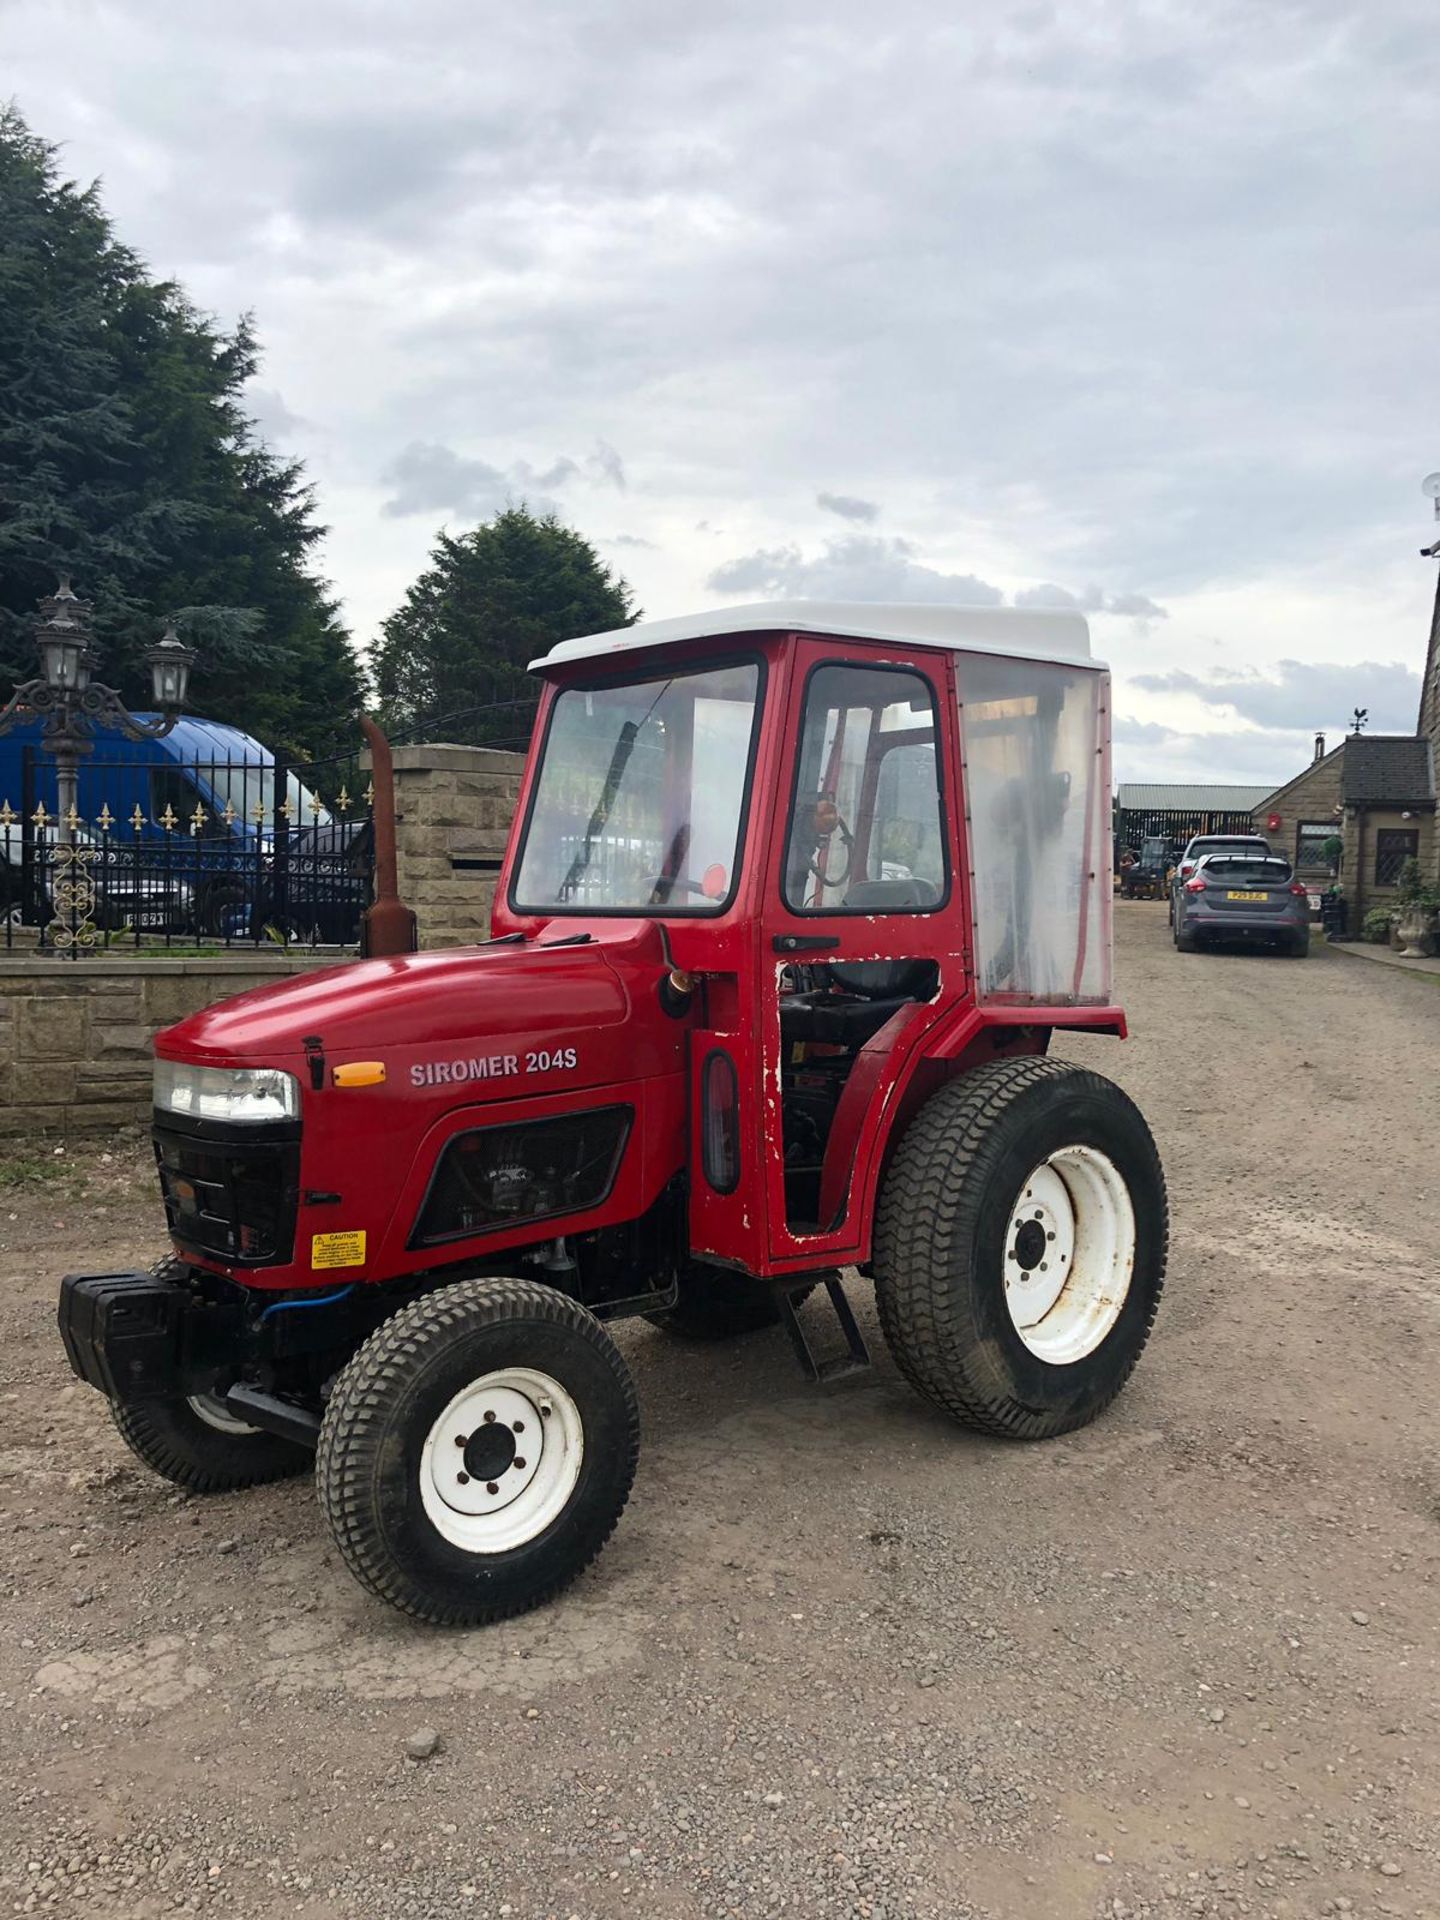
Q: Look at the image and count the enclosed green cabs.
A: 0